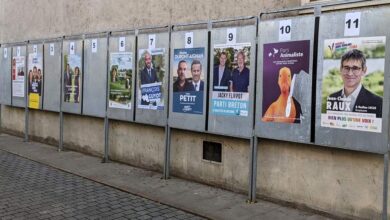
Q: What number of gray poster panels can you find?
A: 12